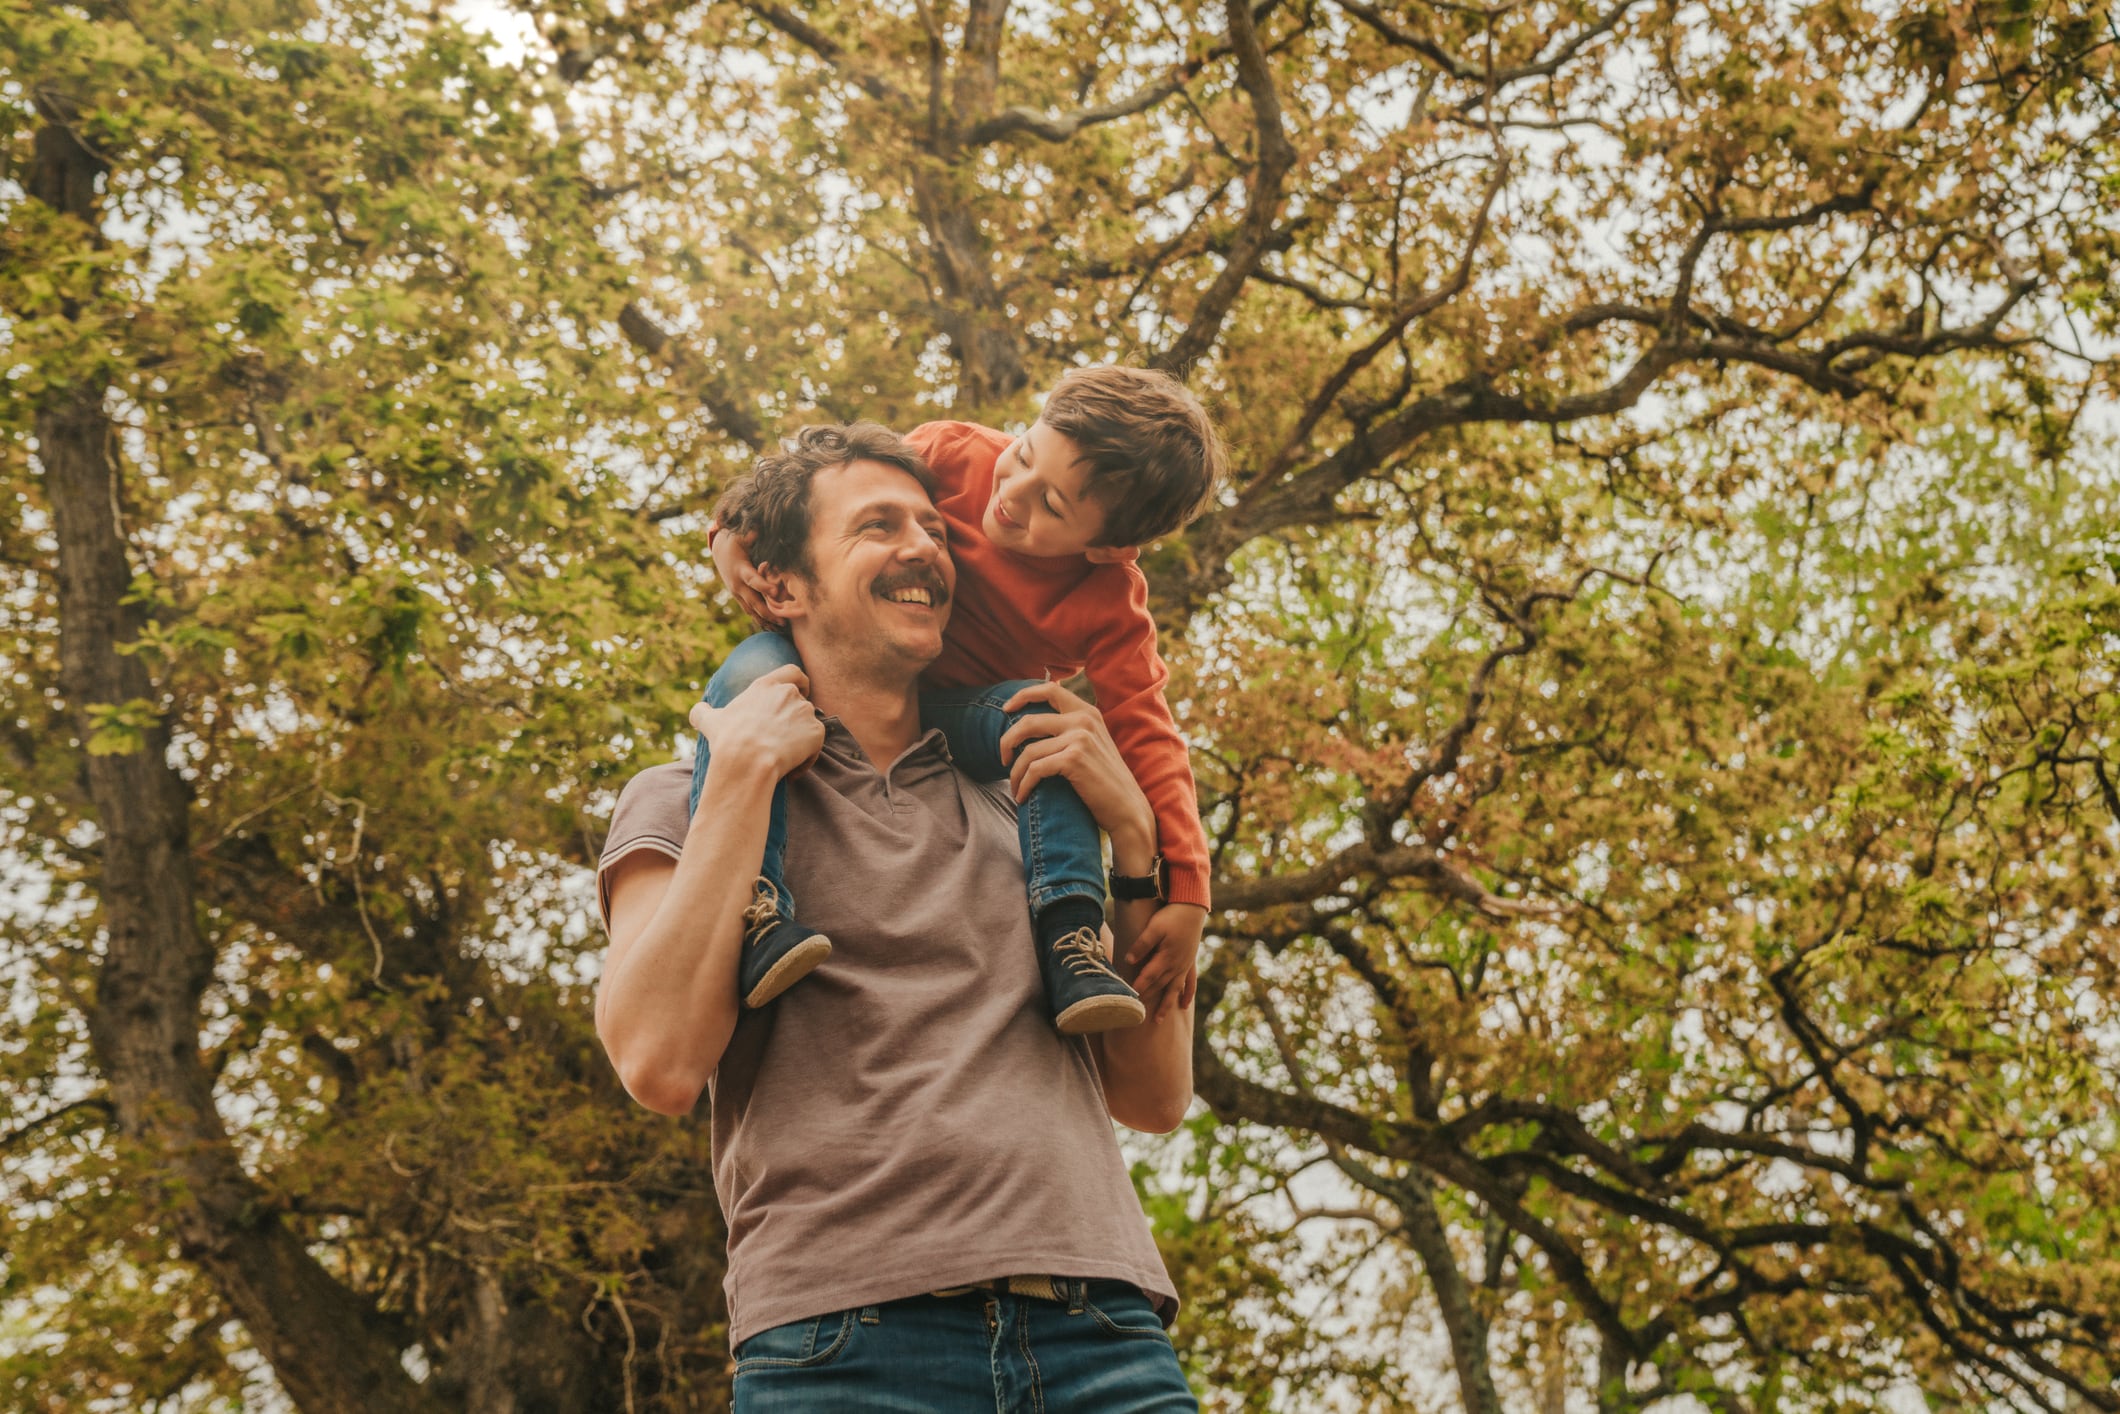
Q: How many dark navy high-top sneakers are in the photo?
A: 2